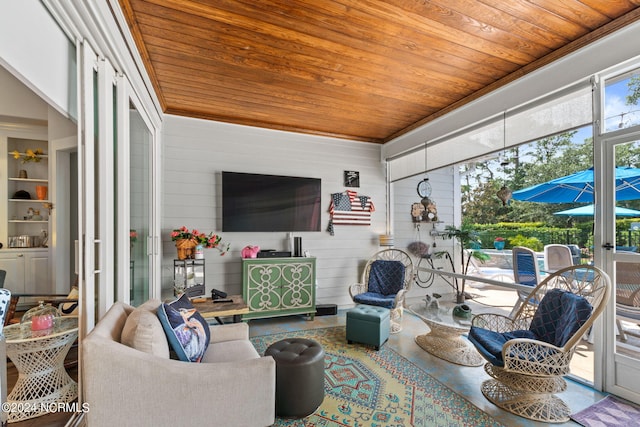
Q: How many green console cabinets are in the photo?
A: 1